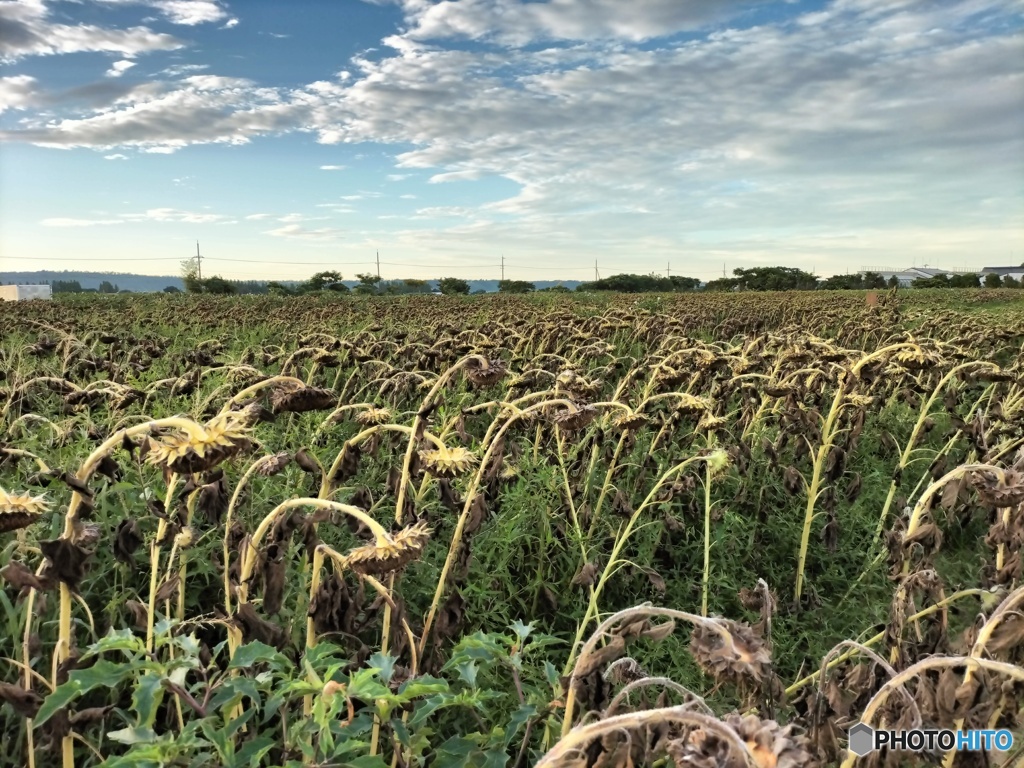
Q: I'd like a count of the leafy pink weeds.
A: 0